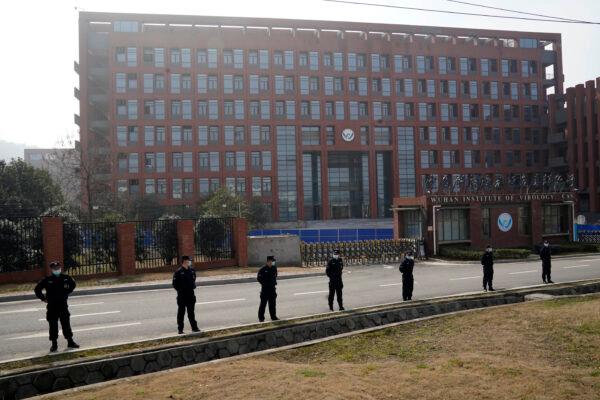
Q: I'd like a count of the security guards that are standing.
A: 7